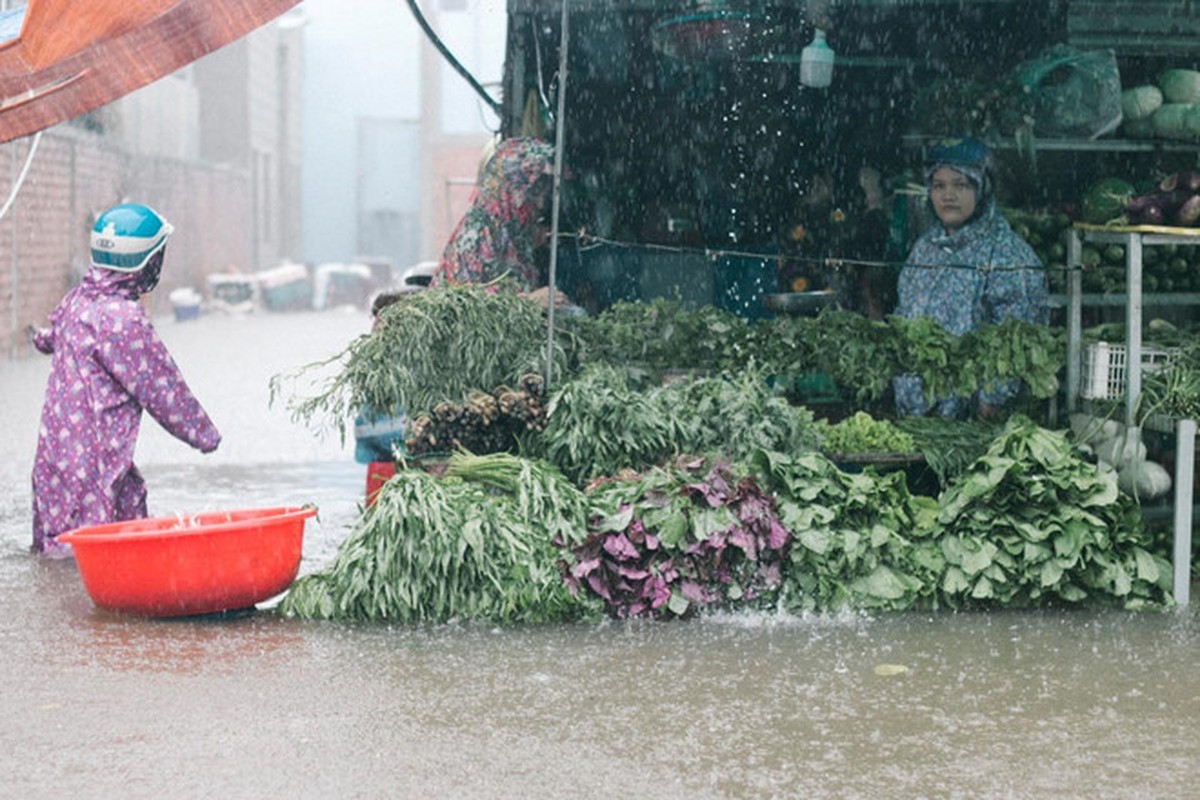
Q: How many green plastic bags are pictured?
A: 1